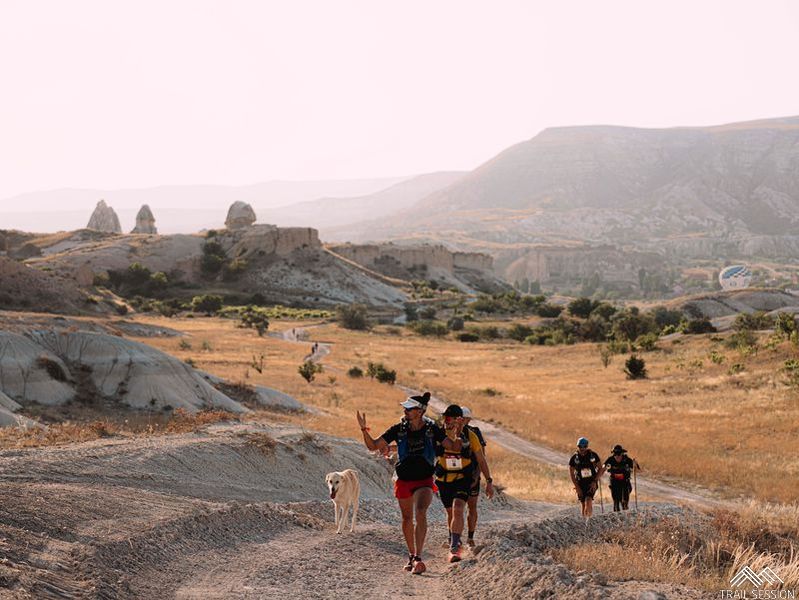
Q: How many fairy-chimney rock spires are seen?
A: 3